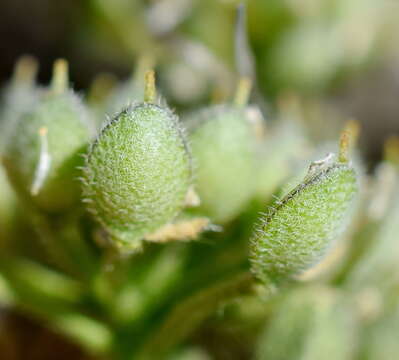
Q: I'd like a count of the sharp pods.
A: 2